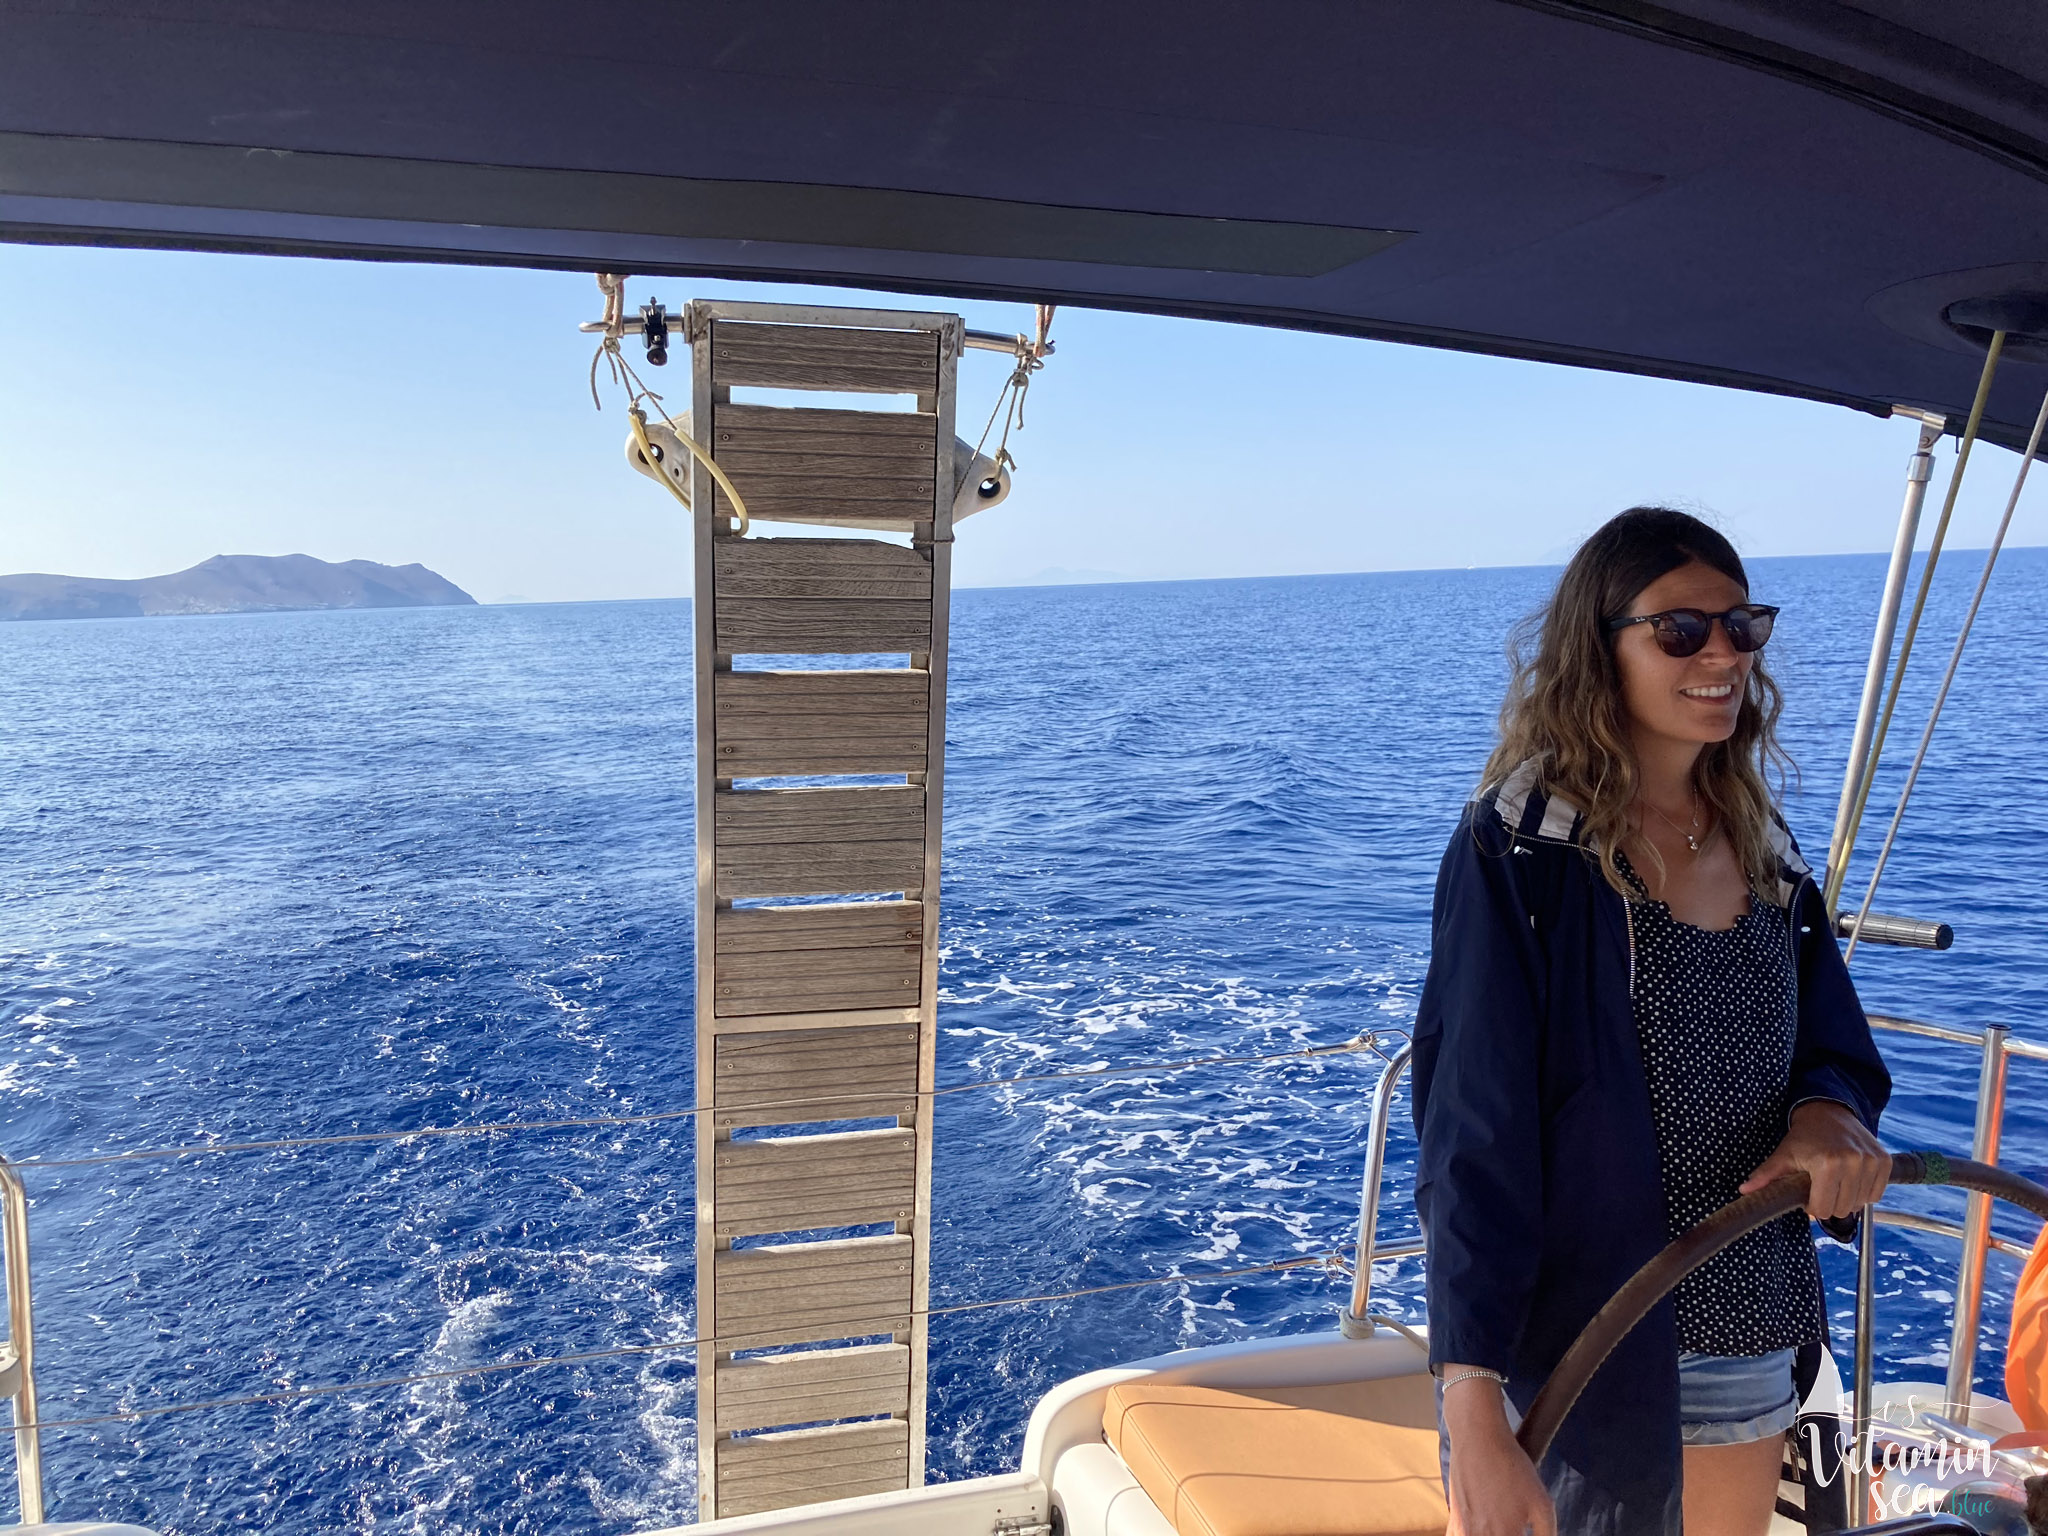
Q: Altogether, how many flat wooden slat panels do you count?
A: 11